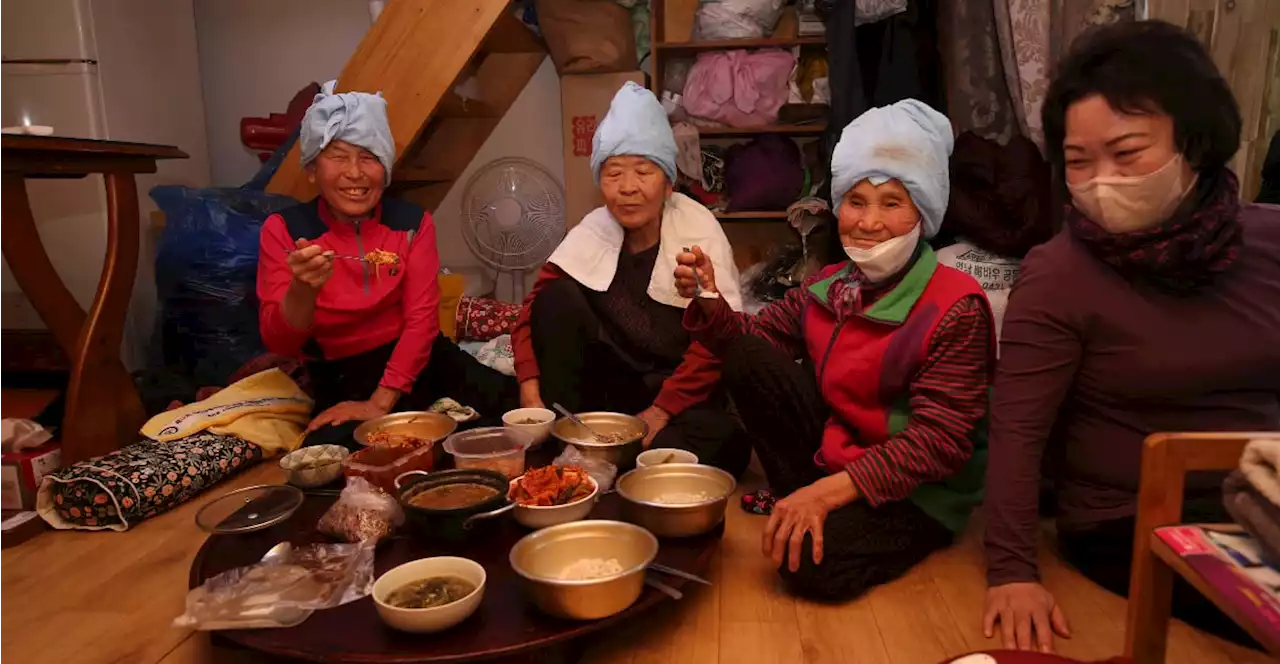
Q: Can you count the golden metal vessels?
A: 4